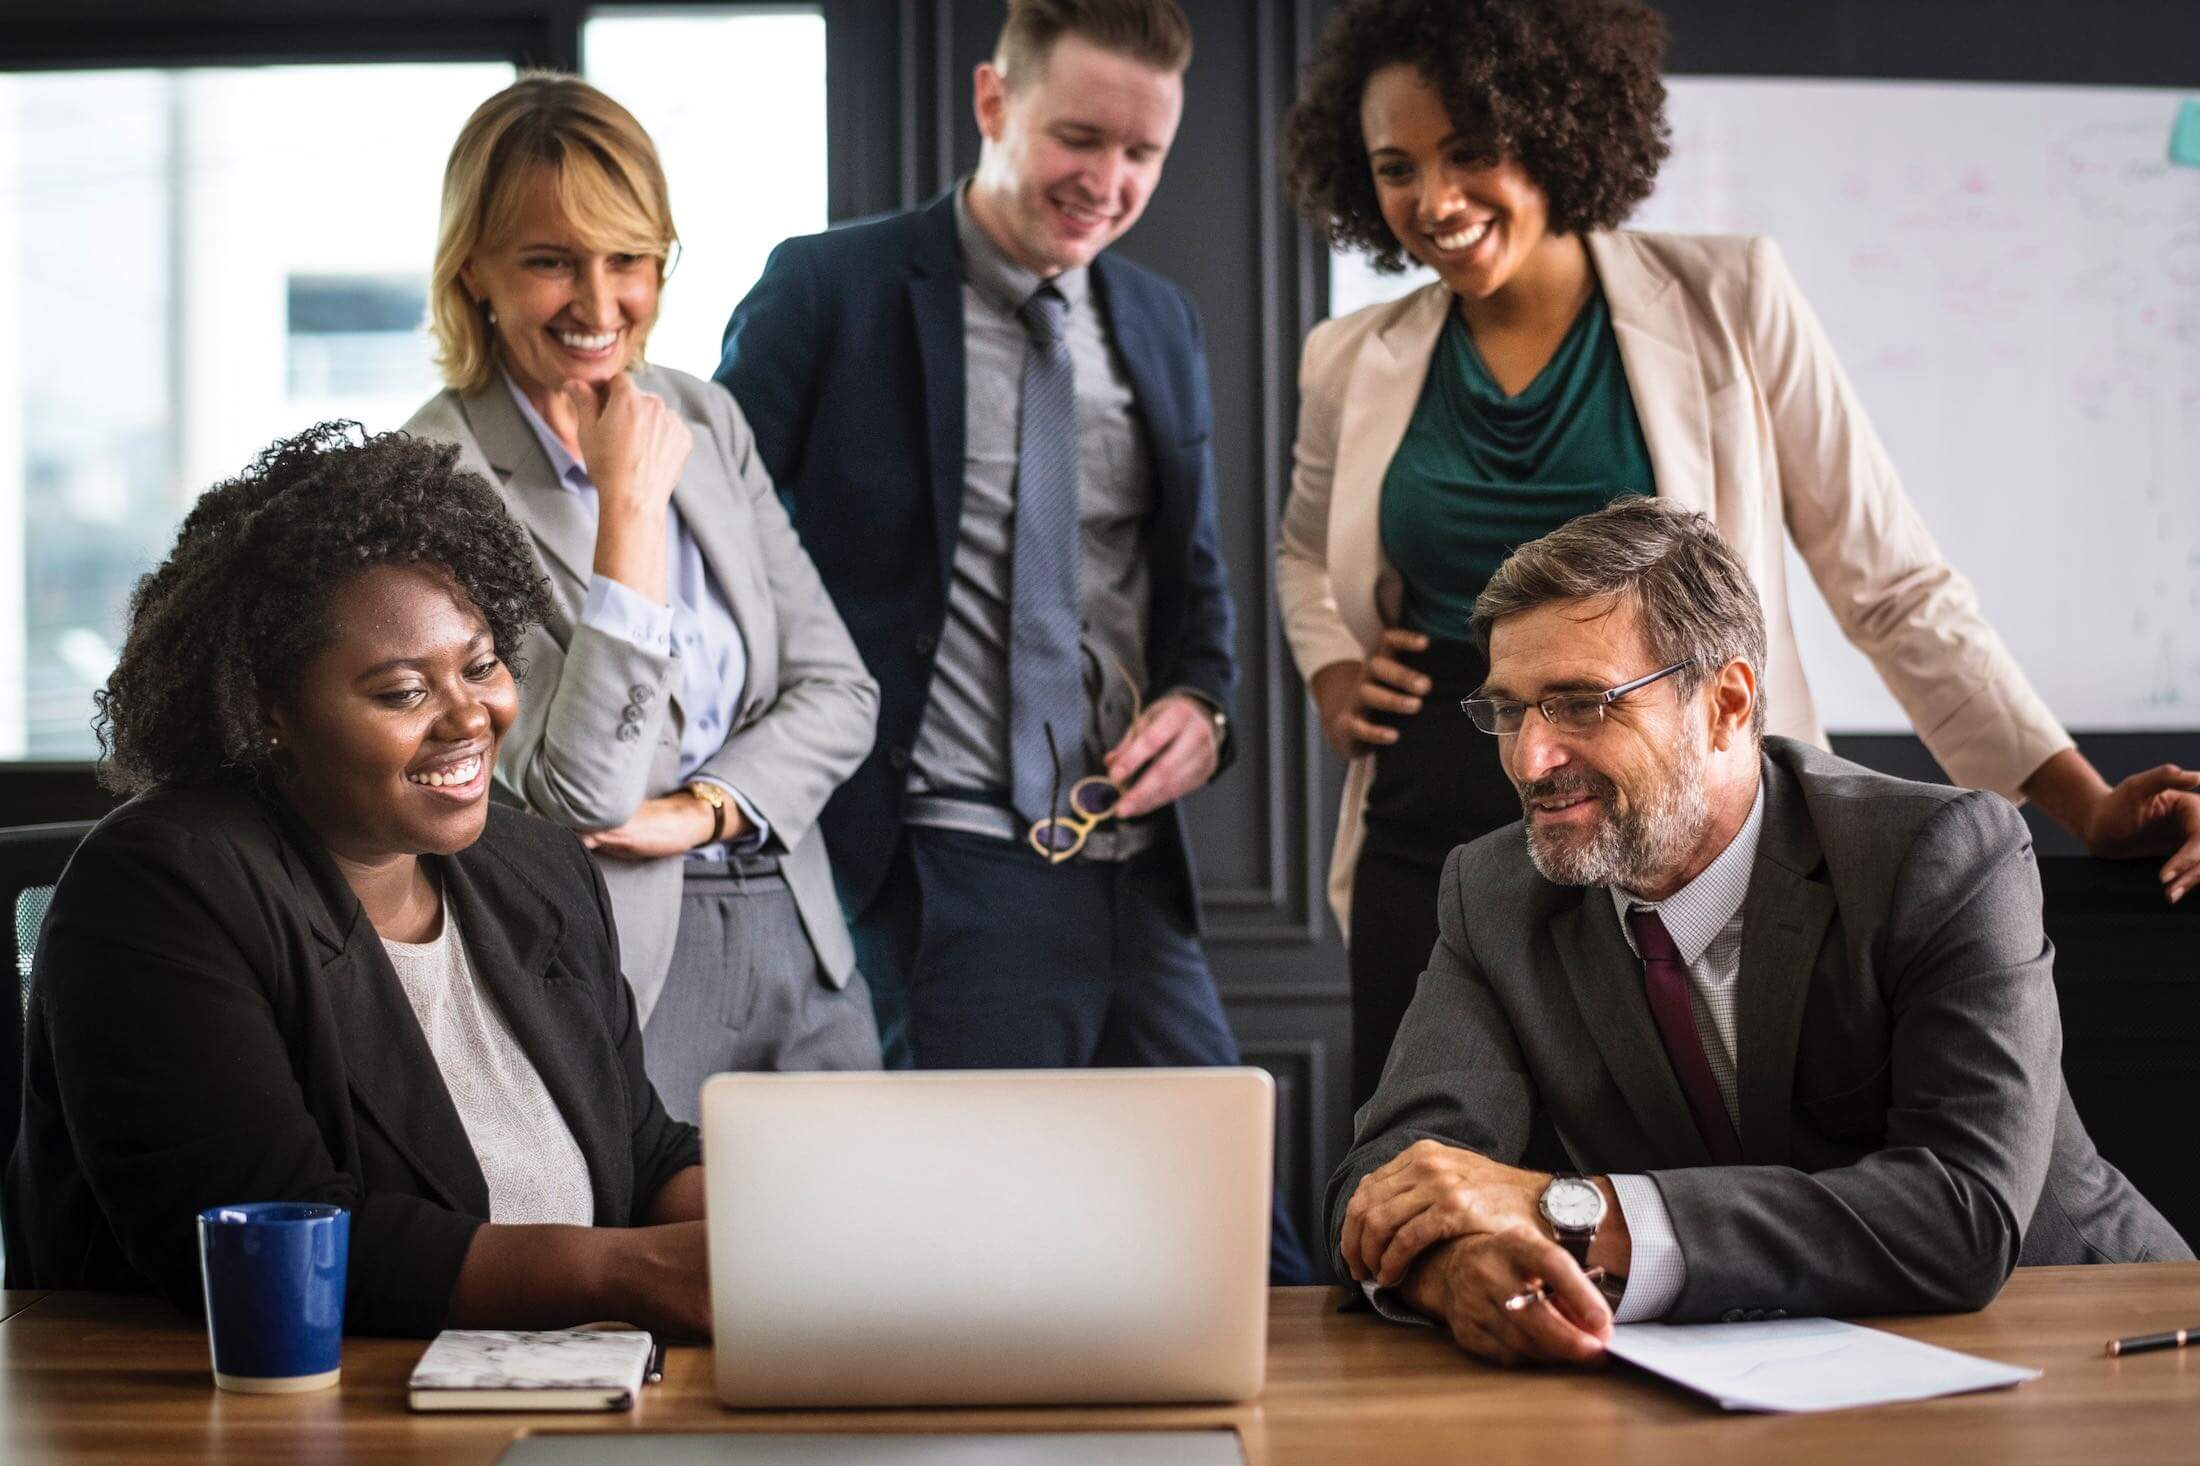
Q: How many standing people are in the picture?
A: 3